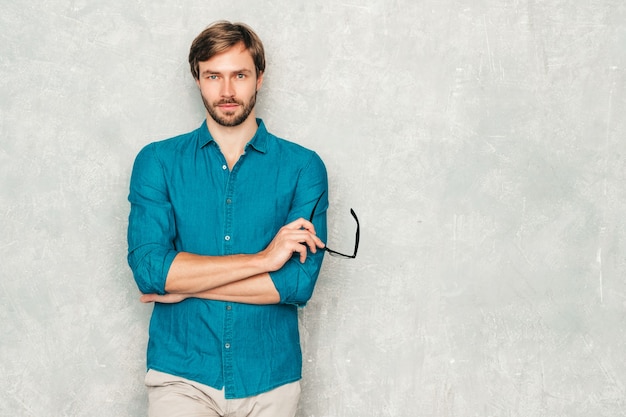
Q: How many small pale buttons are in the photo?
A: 5